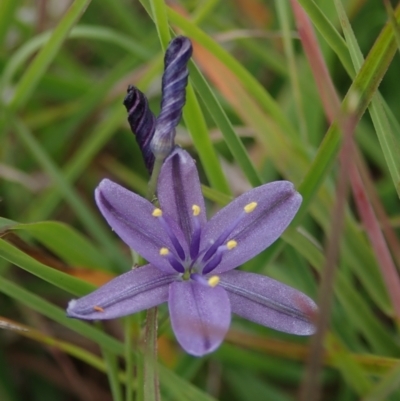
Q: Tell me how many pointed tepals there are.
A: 6